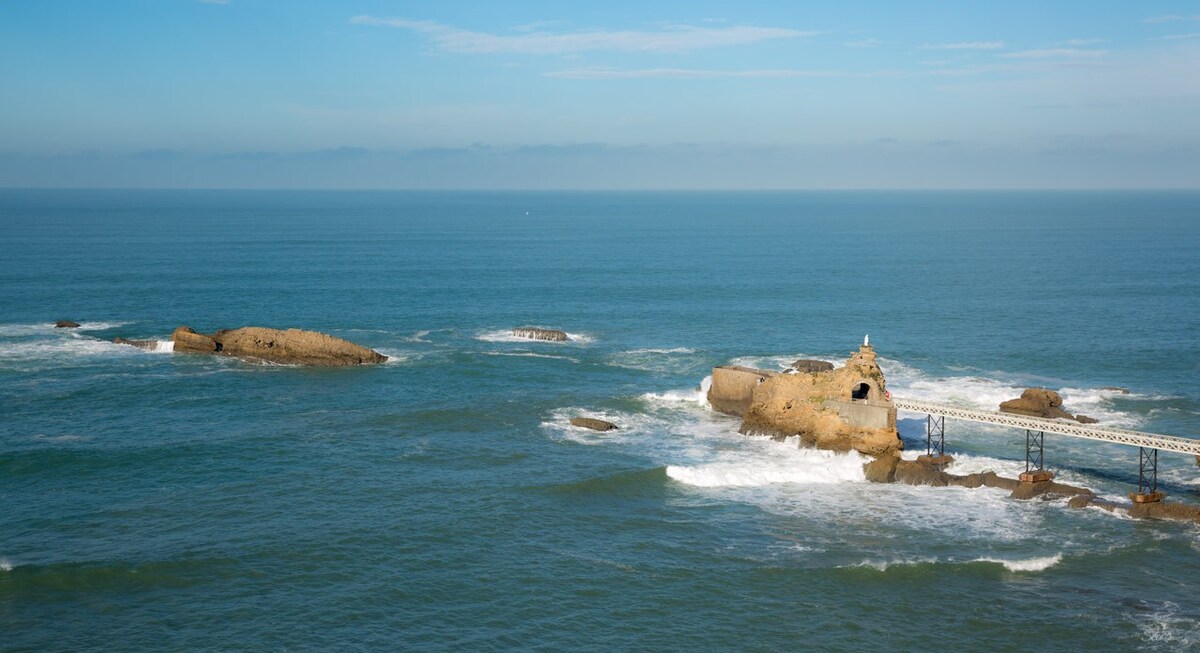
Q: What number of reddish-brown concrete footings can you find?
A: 3